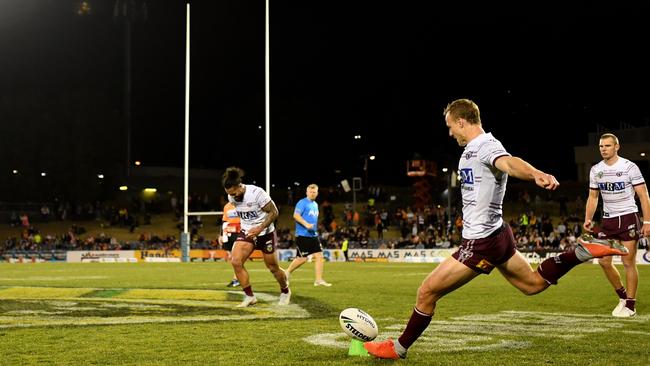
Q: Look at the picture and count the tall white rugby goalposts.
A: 2